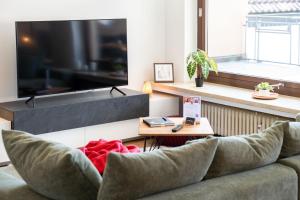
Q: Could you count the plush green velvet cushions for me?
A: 4